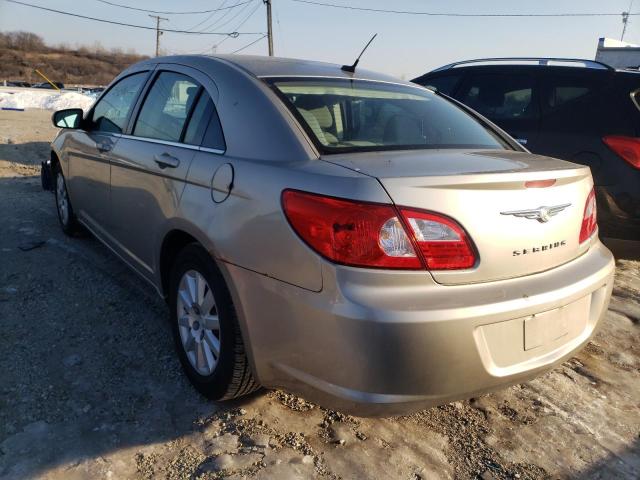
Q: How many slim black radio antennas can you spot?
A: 1